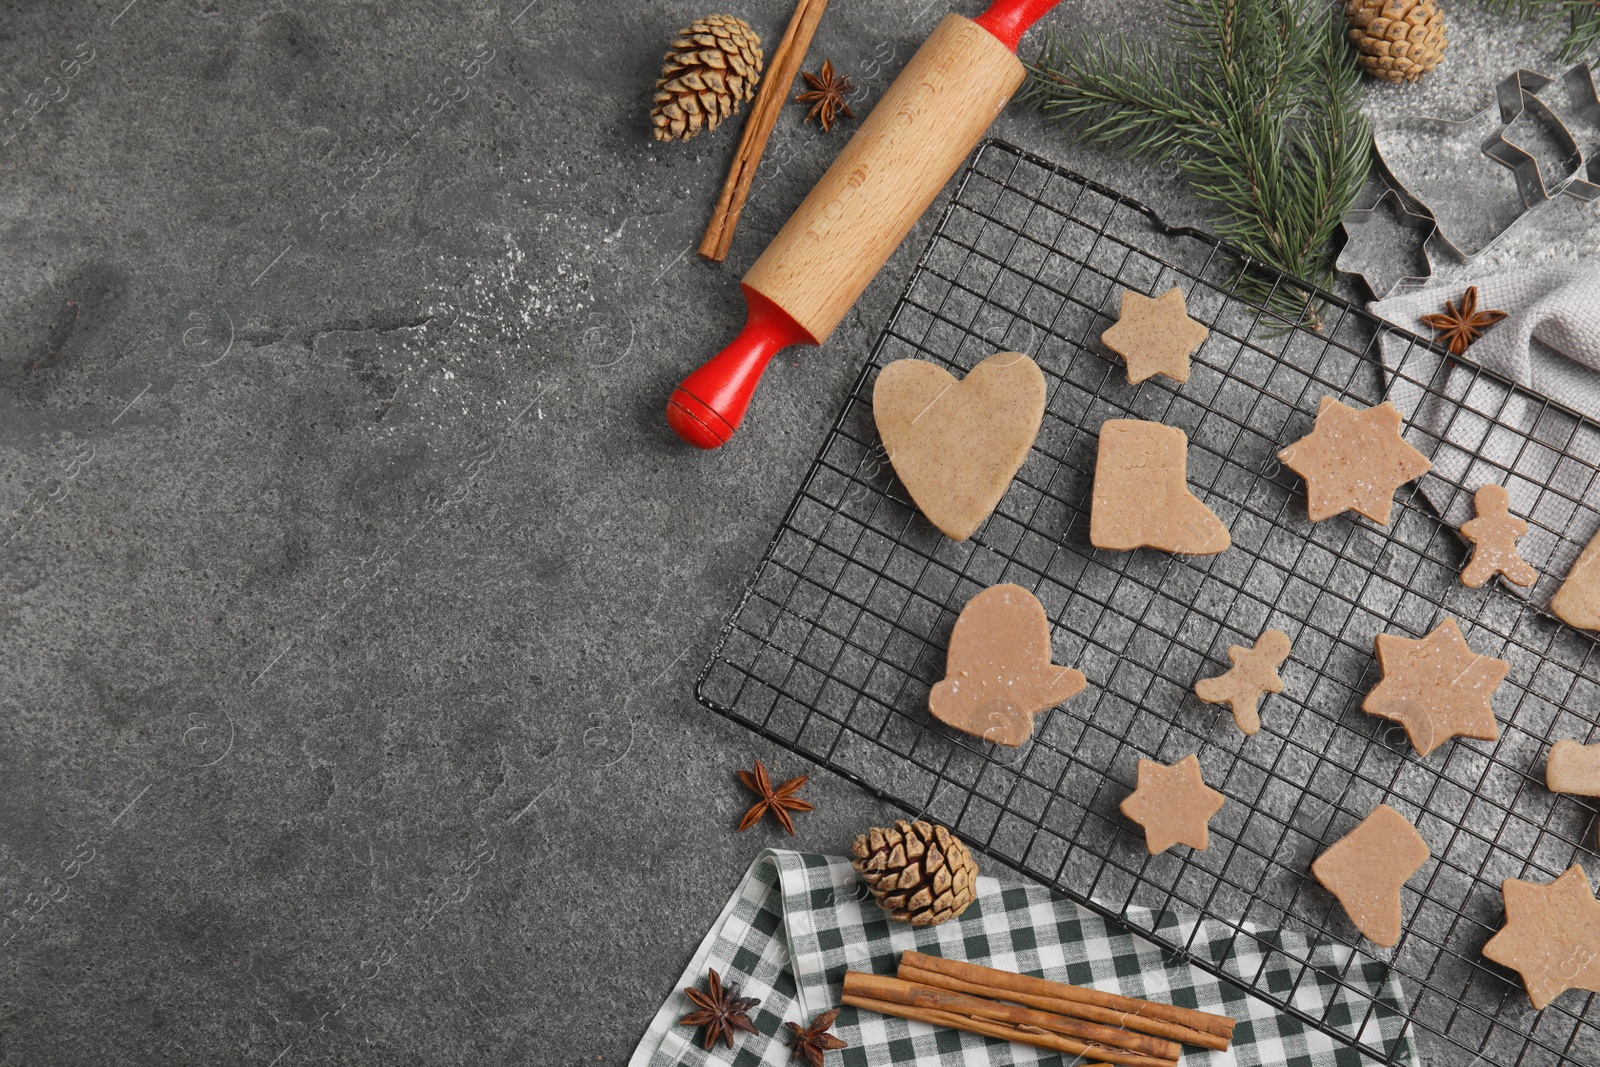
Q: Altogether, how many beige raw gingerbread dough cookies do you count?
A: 13